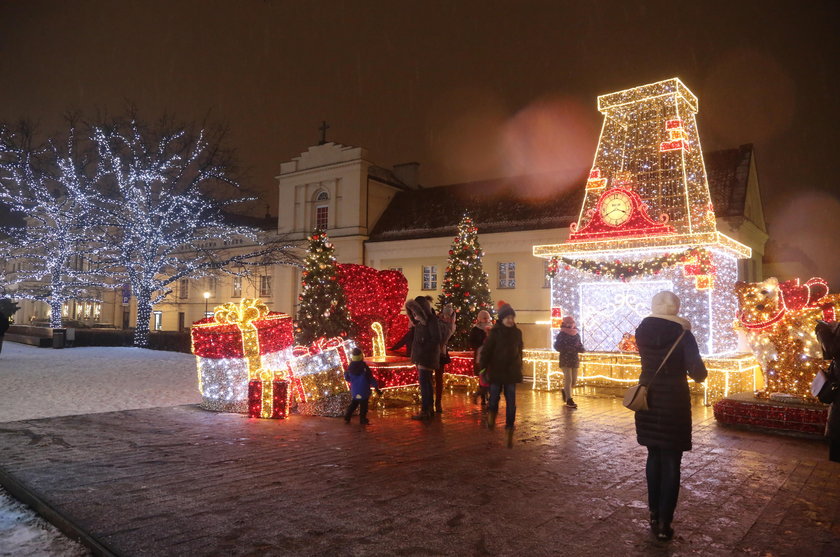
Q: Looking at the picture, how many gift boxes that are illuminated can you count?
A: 3